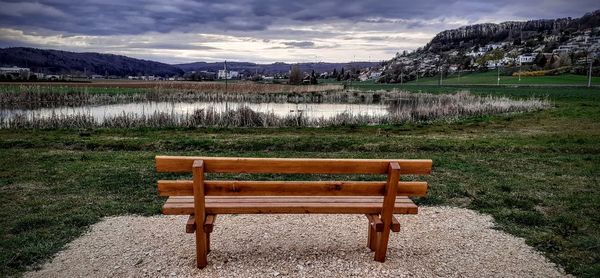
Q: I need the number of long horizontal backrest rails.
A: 2